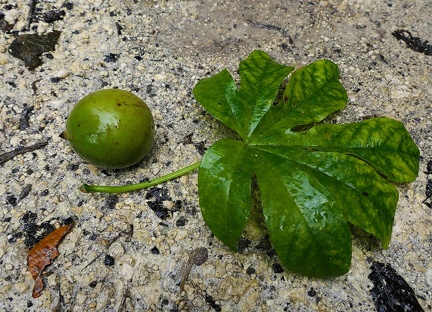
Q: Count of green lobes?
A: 7